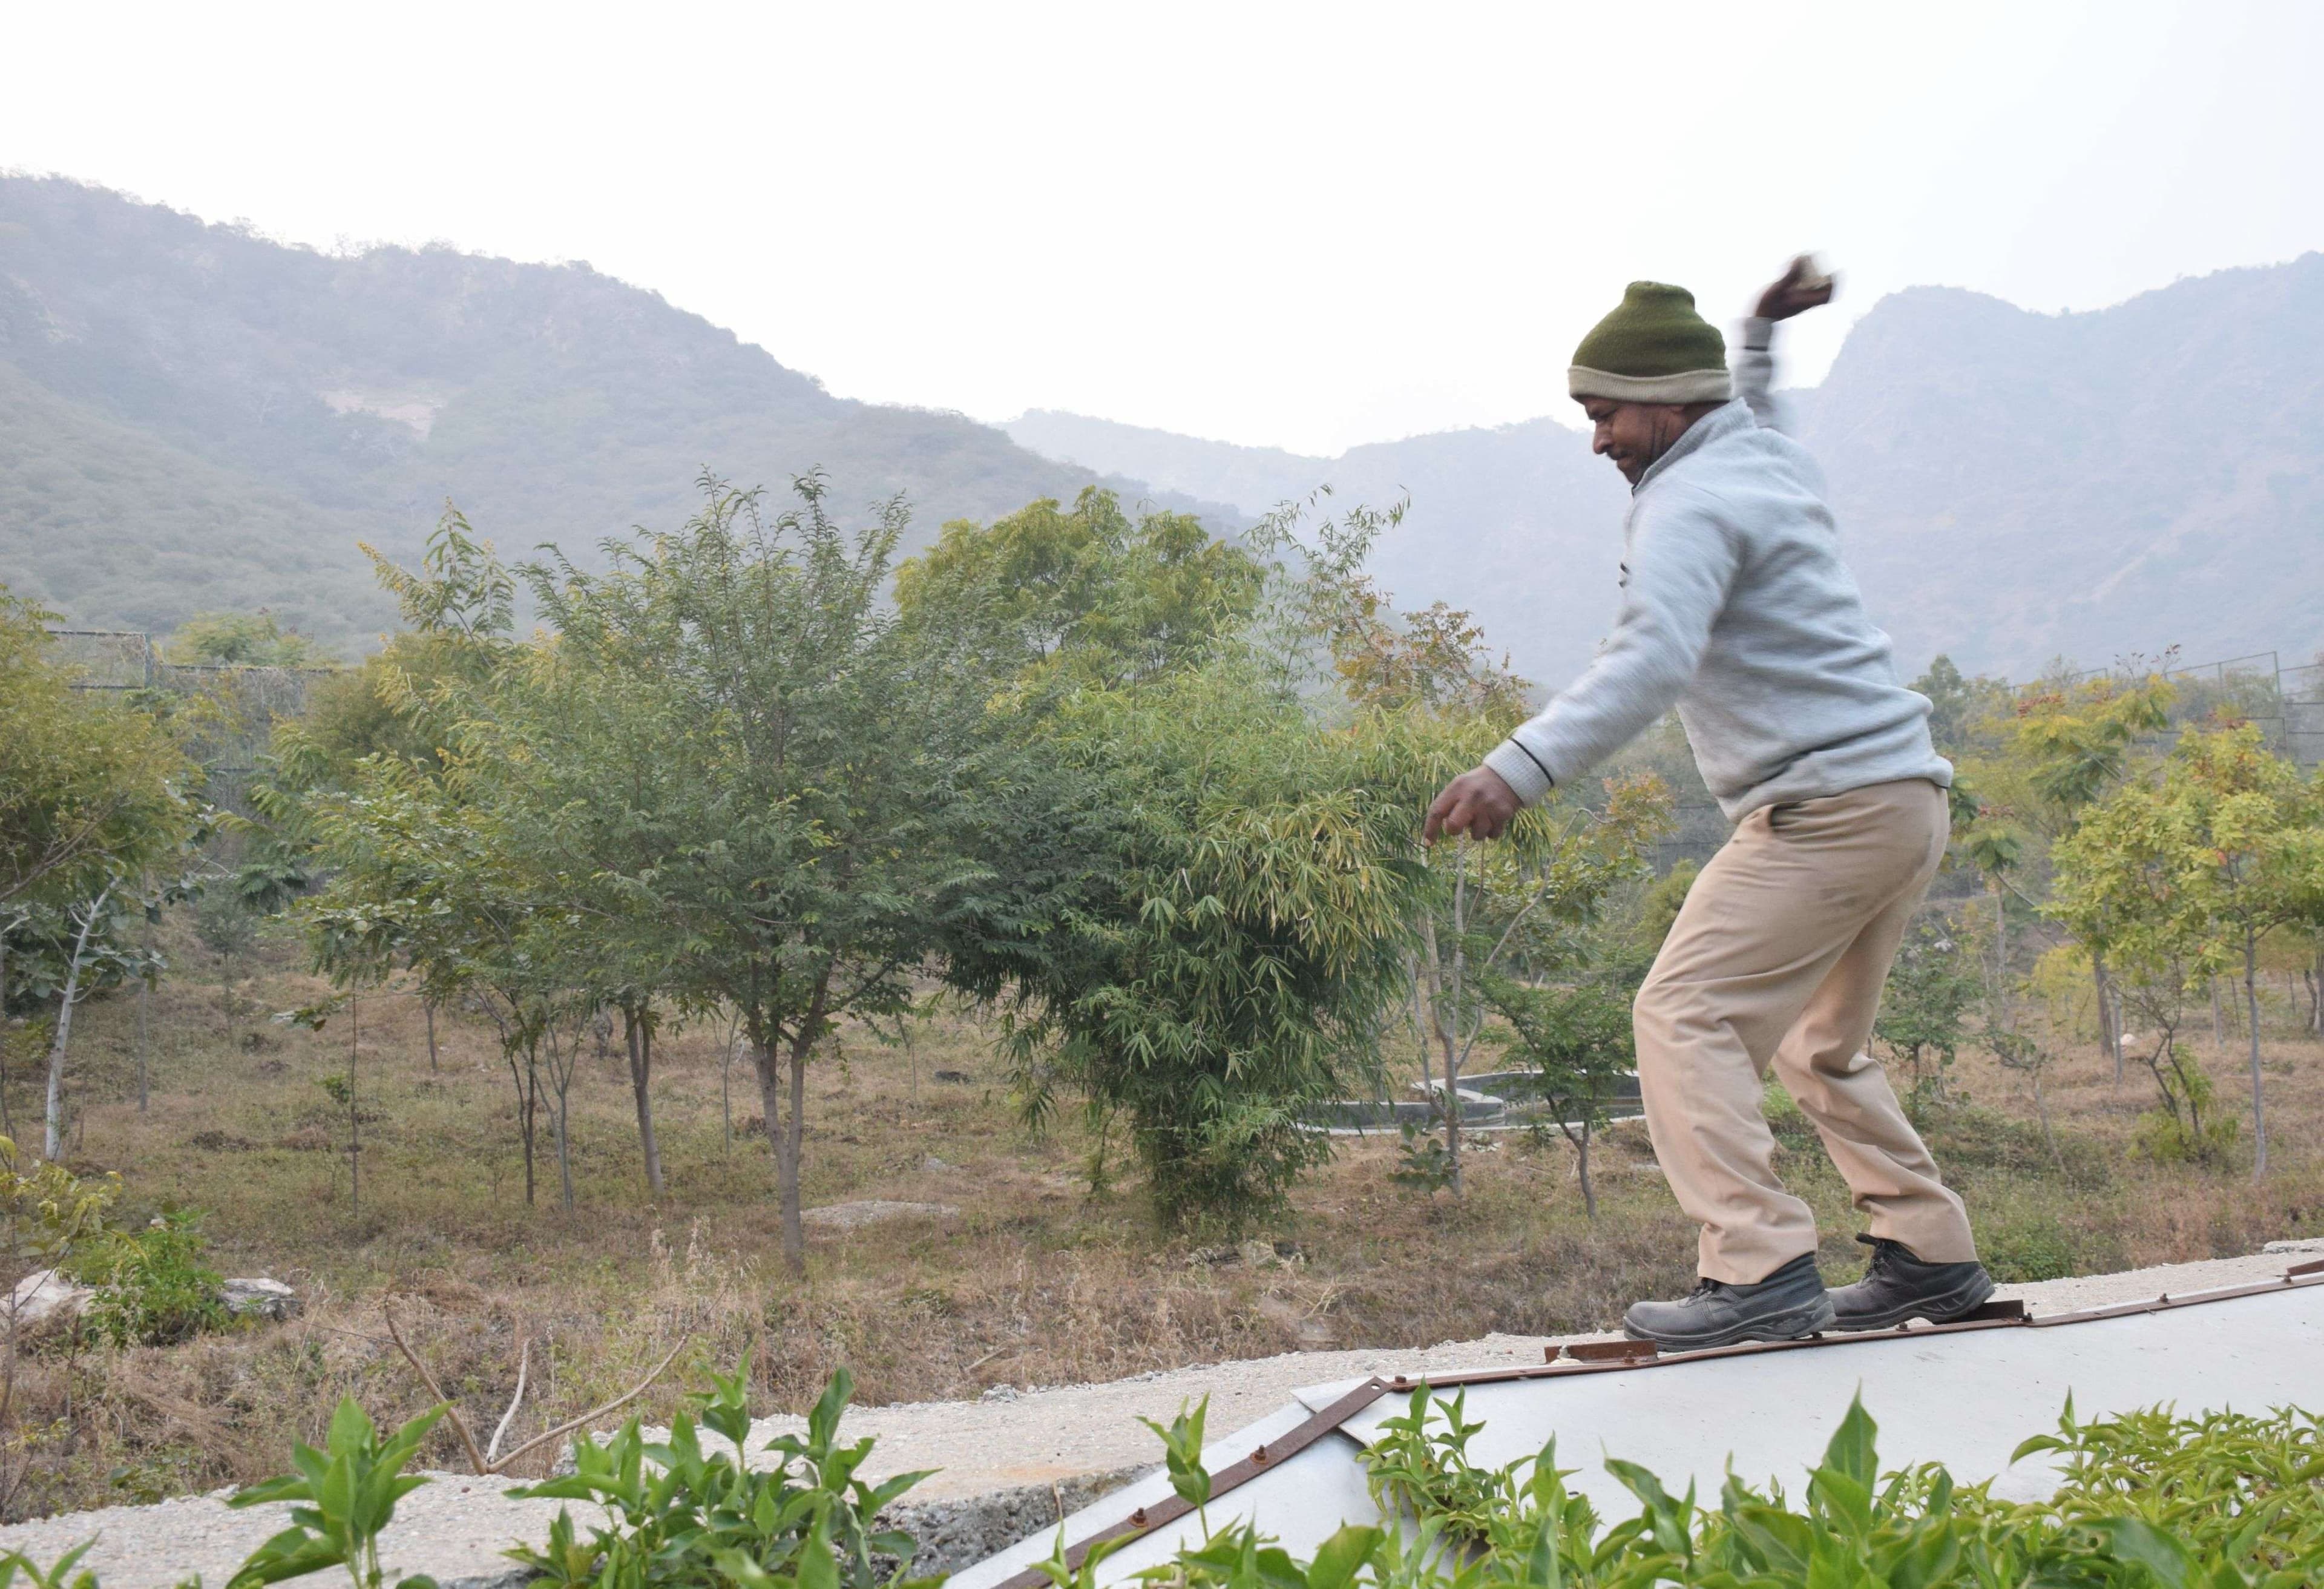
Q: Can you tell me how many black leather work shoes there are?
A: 2